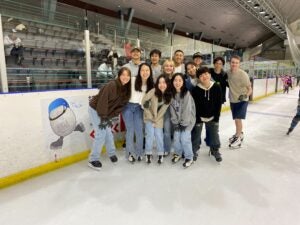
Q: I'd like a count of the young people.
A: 13